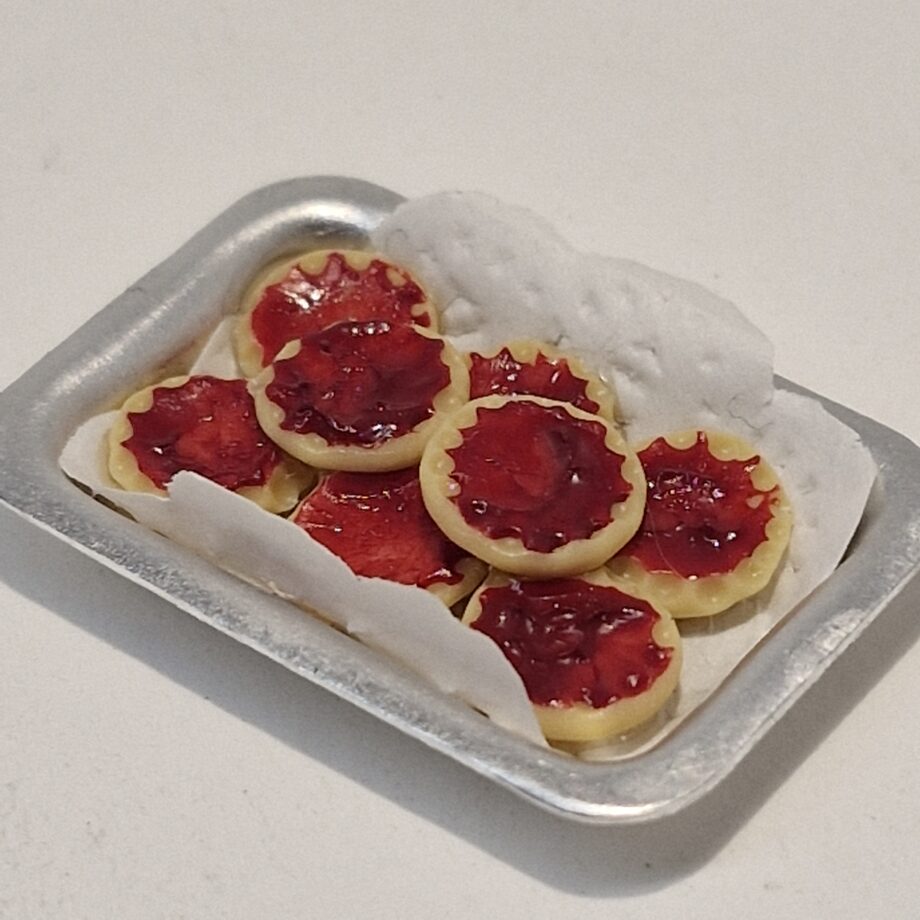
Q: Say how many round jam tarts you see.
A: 8